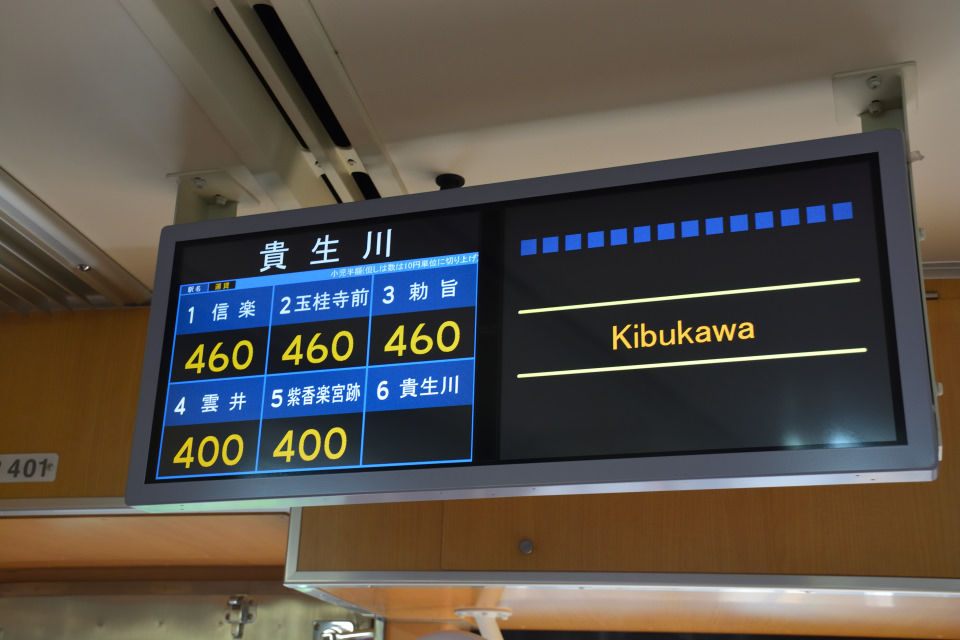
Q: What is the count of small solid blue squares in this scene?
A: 14